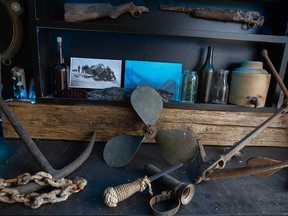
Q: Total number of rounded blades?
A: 3